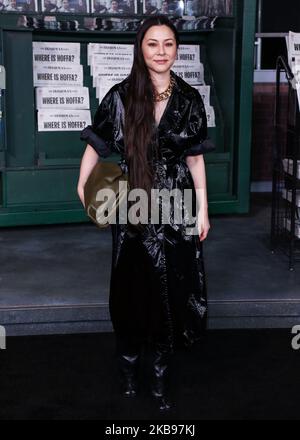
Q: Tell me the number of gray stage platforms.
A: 1